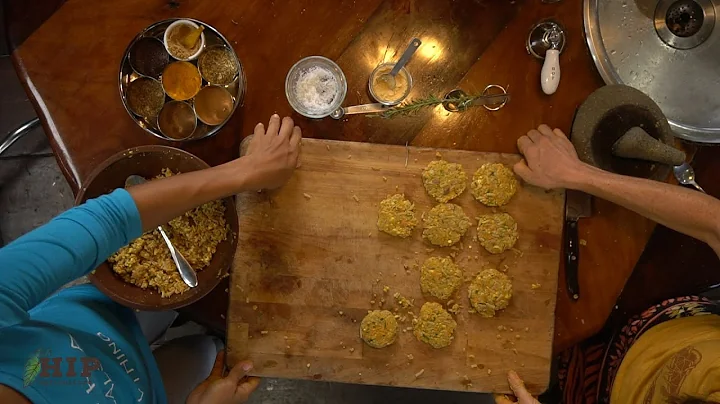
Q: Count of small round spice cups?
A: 7